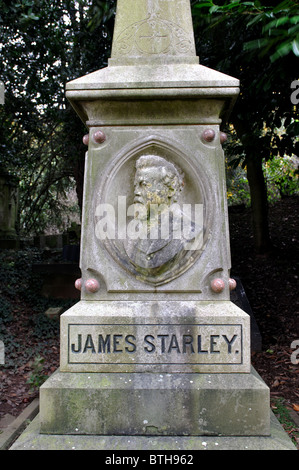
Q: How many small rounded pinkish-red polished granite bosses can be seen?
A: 8